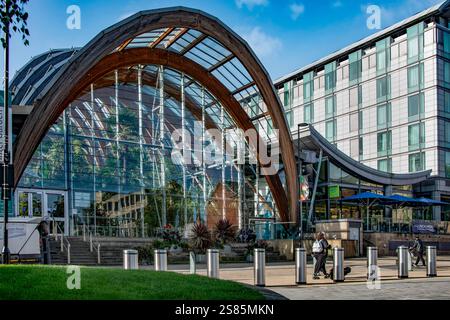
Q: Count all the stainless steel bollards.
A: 9